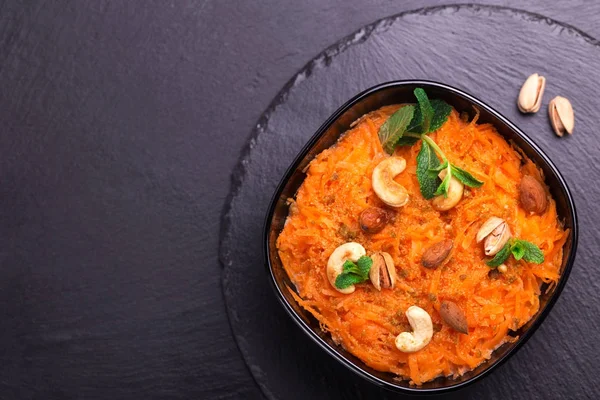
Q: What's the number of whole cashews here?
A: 4